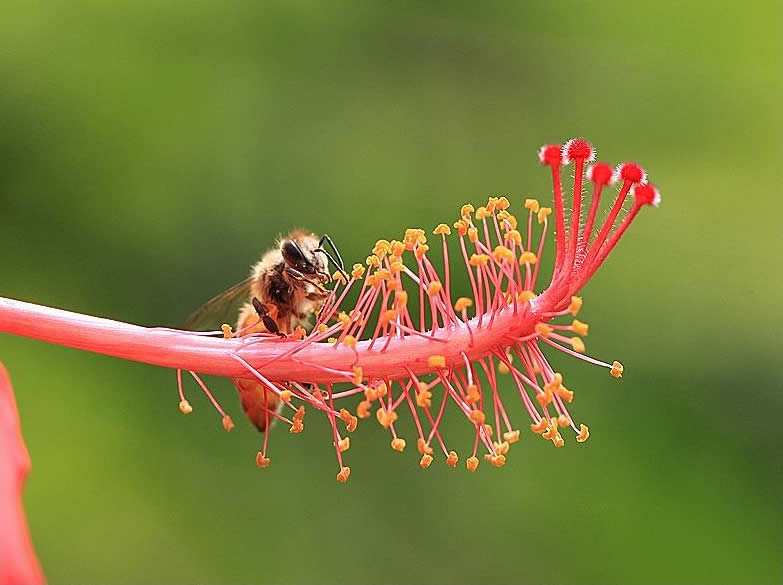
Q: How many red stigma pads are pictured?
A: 5